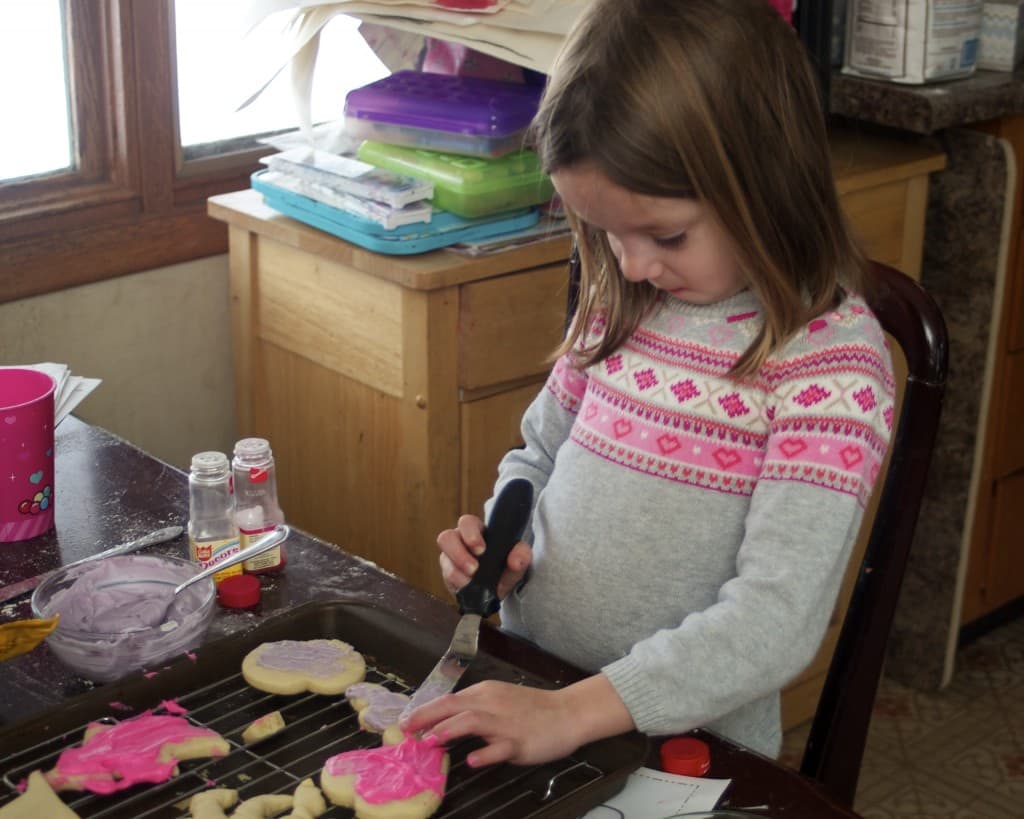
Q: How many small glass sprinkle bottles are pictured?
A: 2